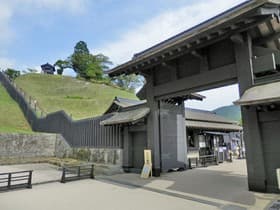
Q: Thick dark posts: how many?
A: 2